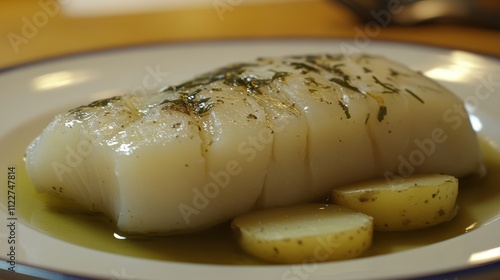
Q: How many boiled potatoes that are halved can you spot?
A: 2